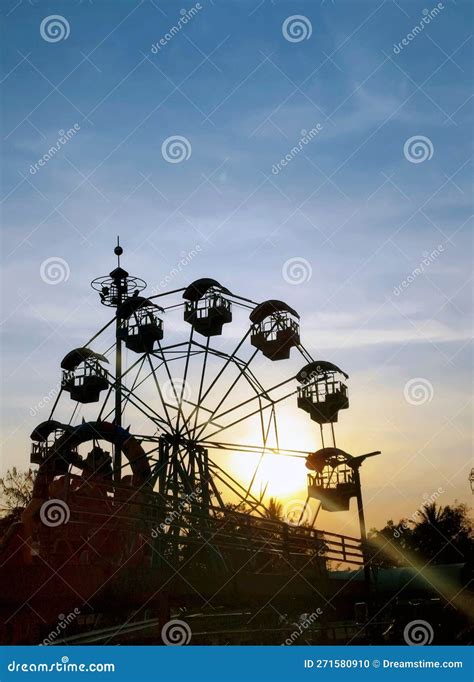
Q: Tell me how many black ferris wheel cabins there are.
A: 7